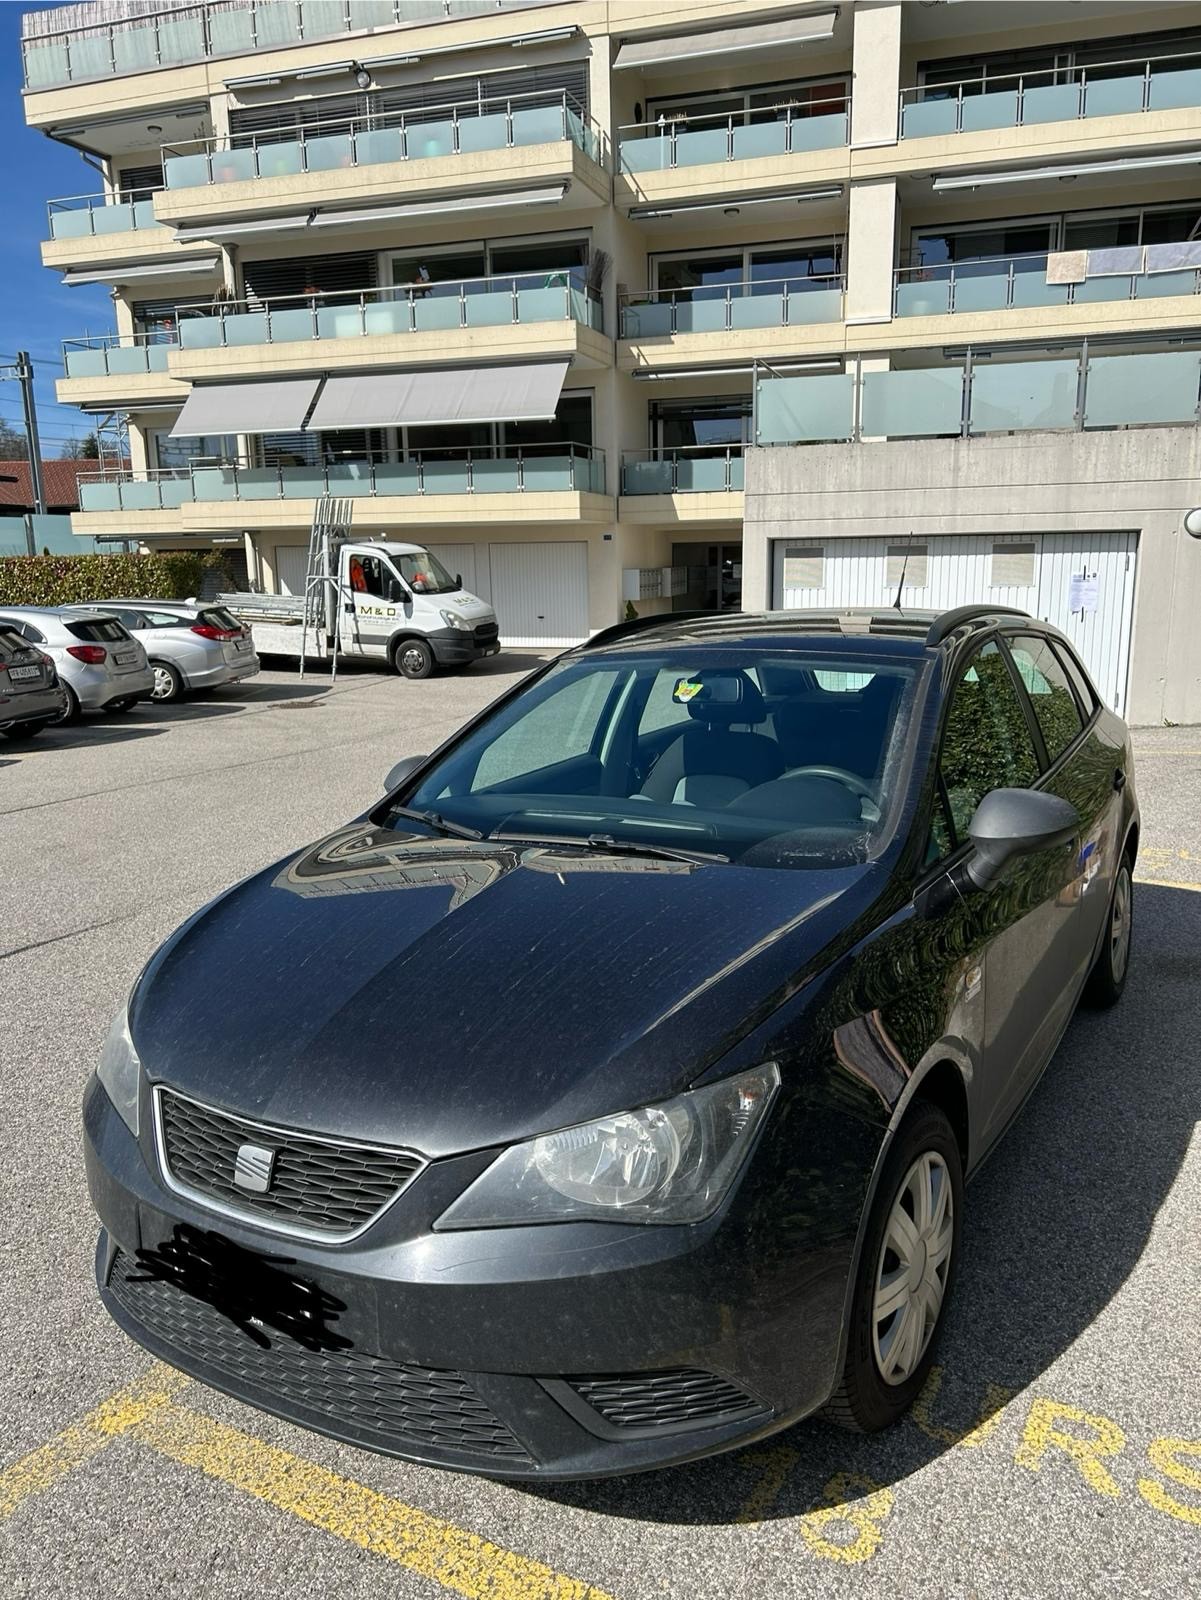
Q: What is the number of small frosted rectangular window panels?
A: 3